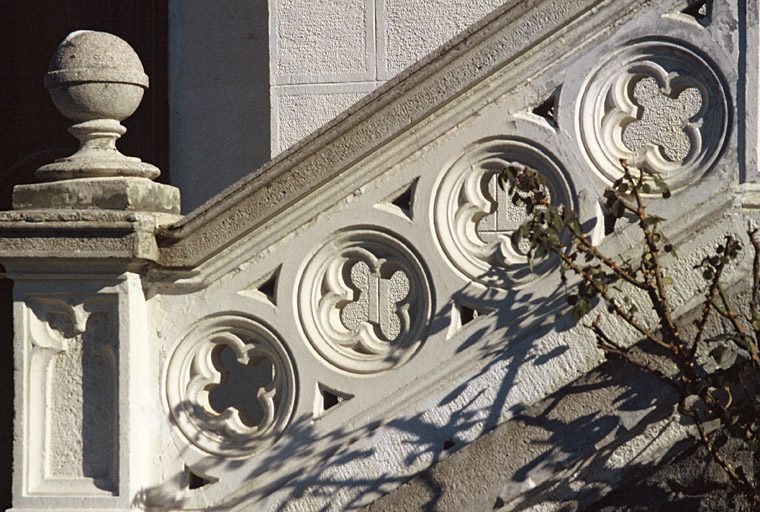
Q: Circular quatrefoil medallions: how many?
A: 4